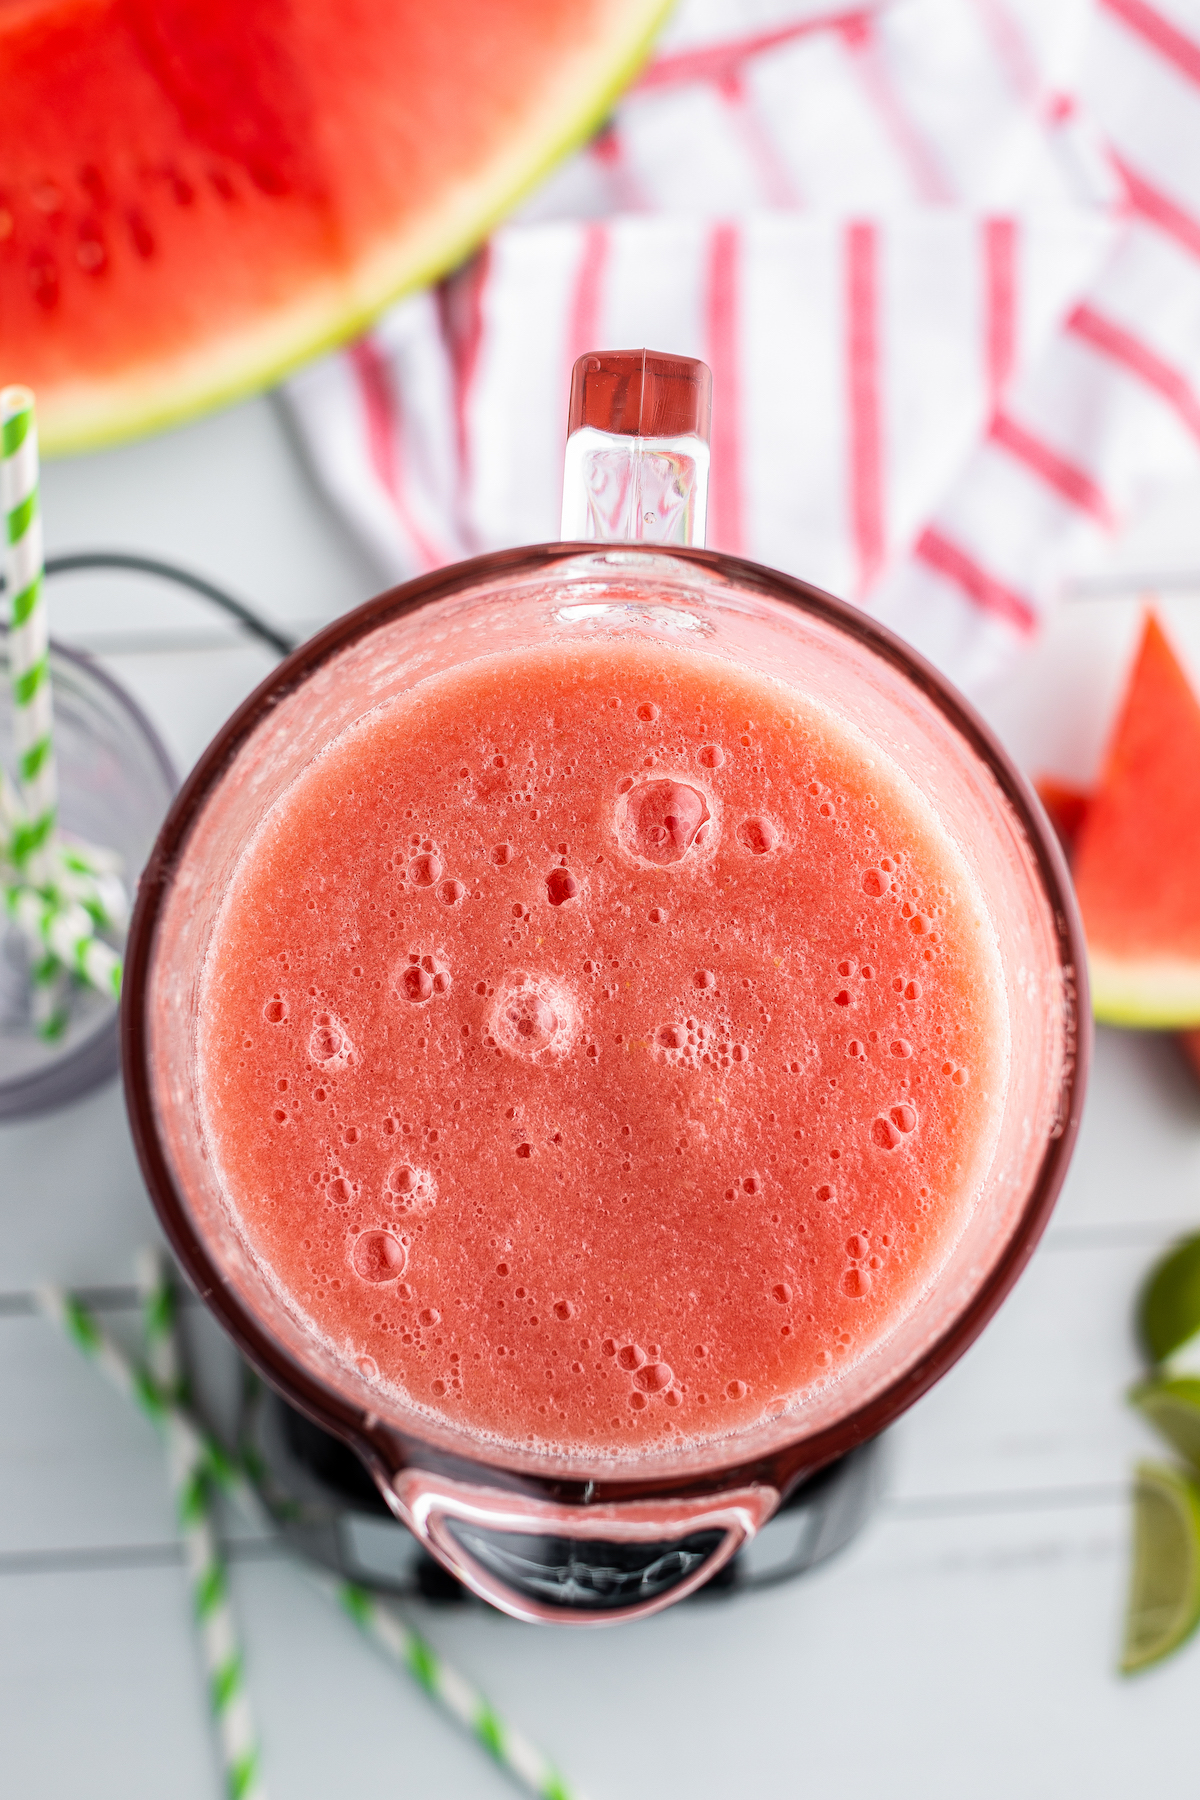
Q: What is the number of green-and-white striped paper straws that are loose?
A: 2